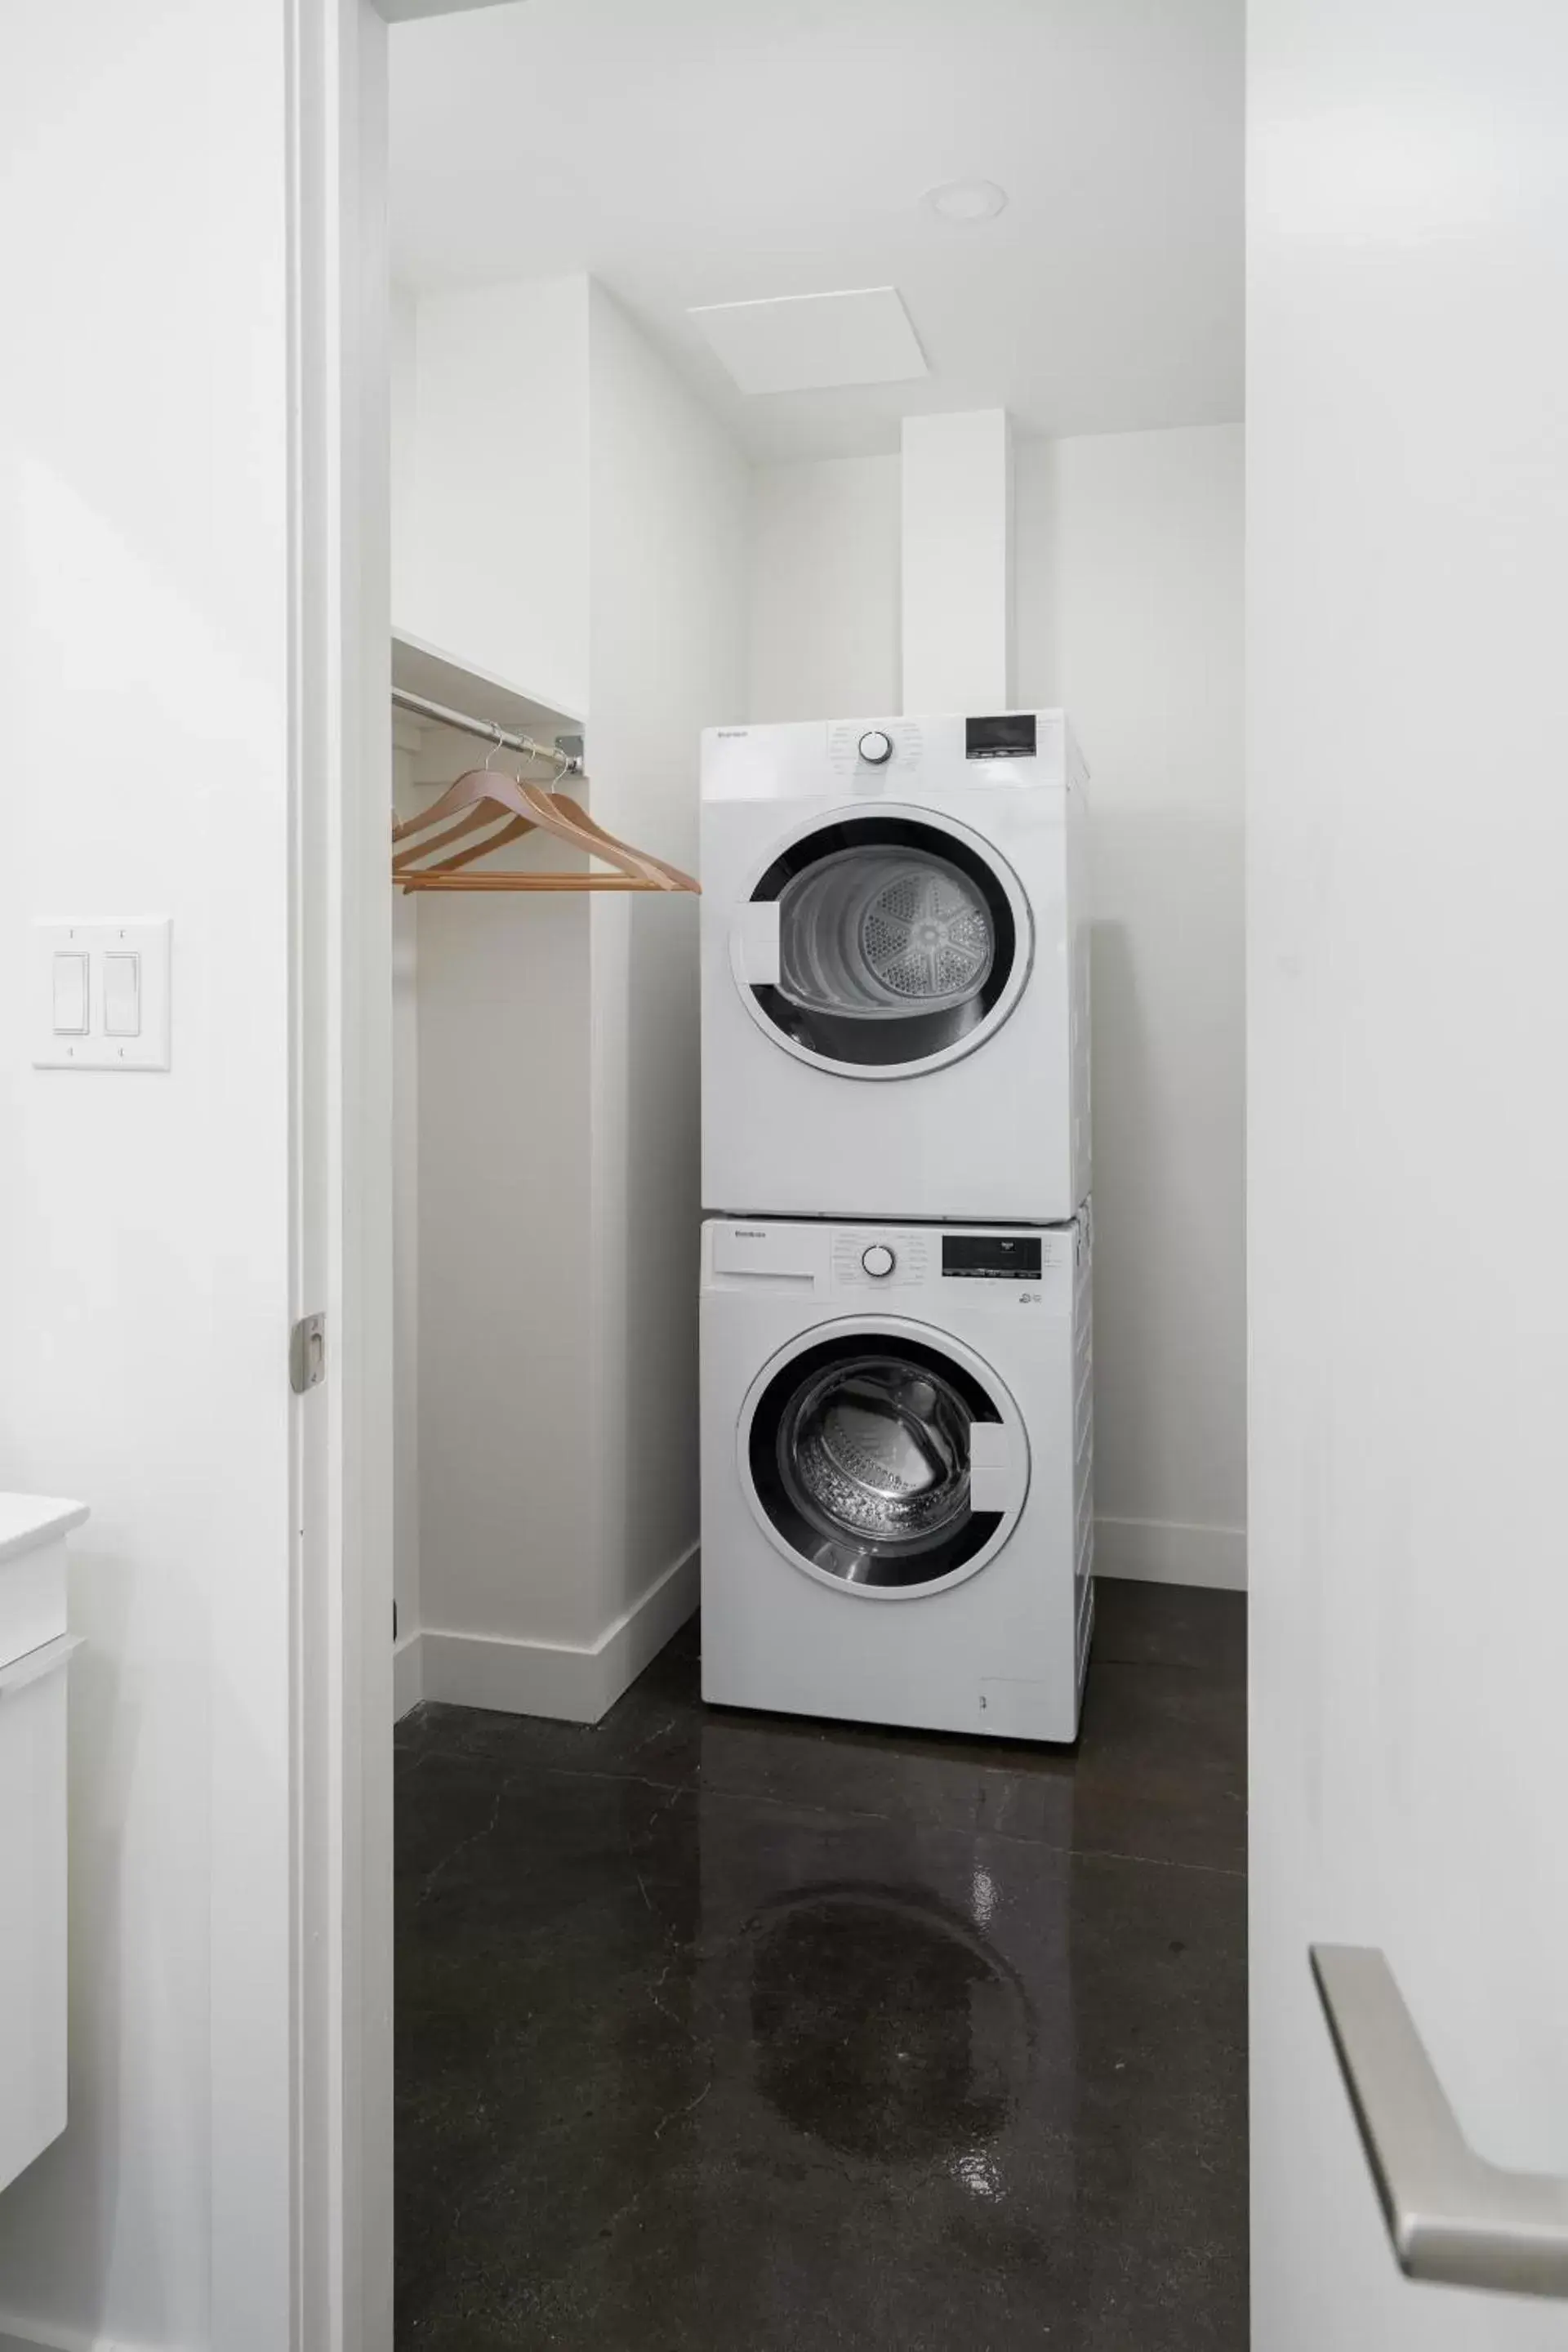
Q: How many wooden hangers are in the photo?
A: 3